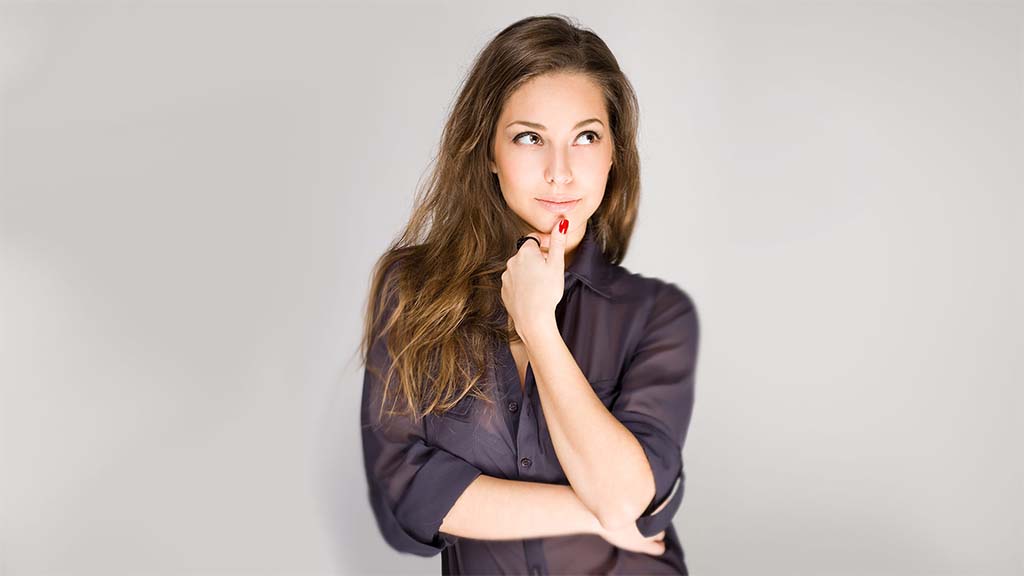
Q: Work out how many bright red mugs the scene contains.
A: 0